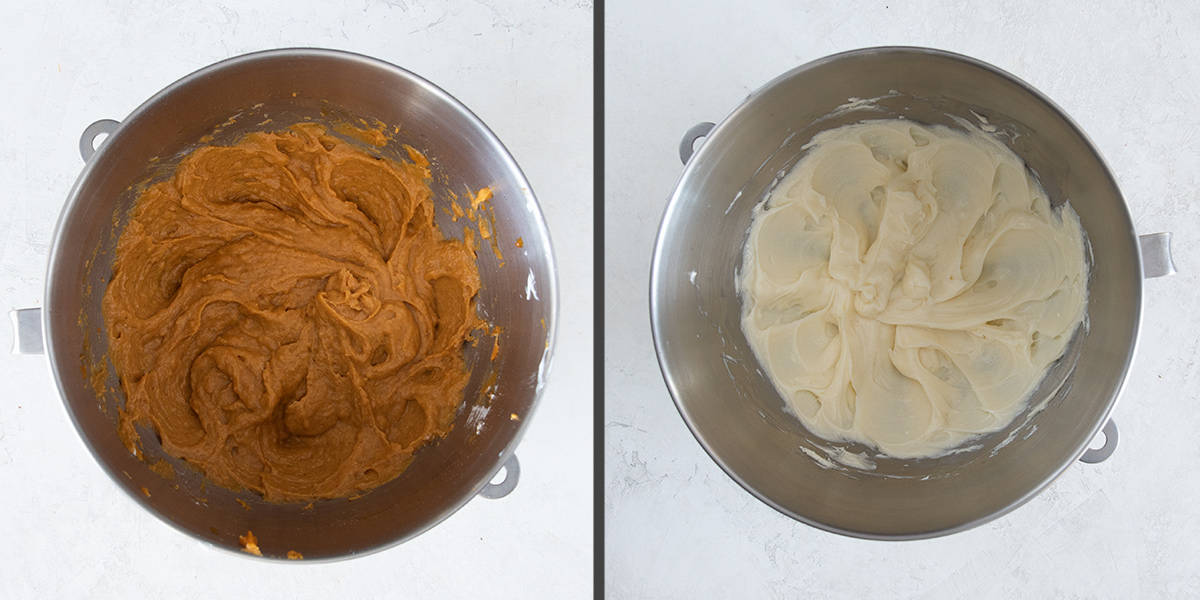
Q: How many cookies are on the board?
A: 0